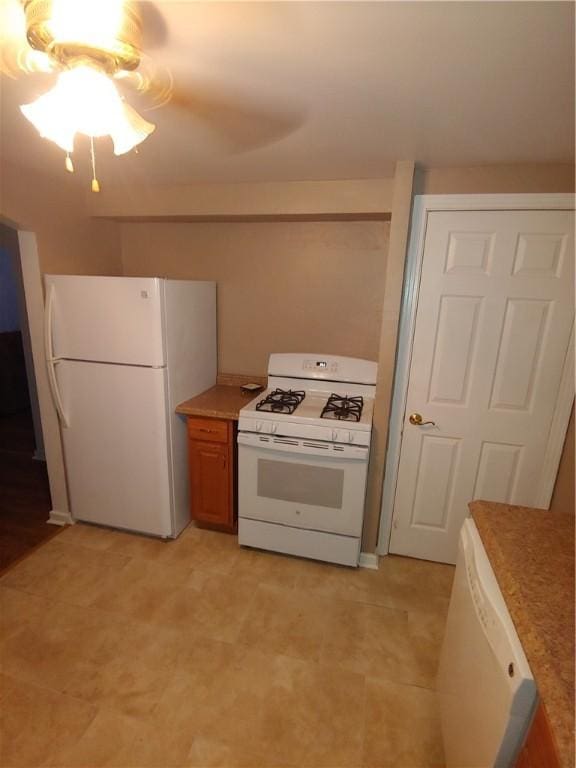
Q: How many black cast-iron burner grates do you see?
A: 2